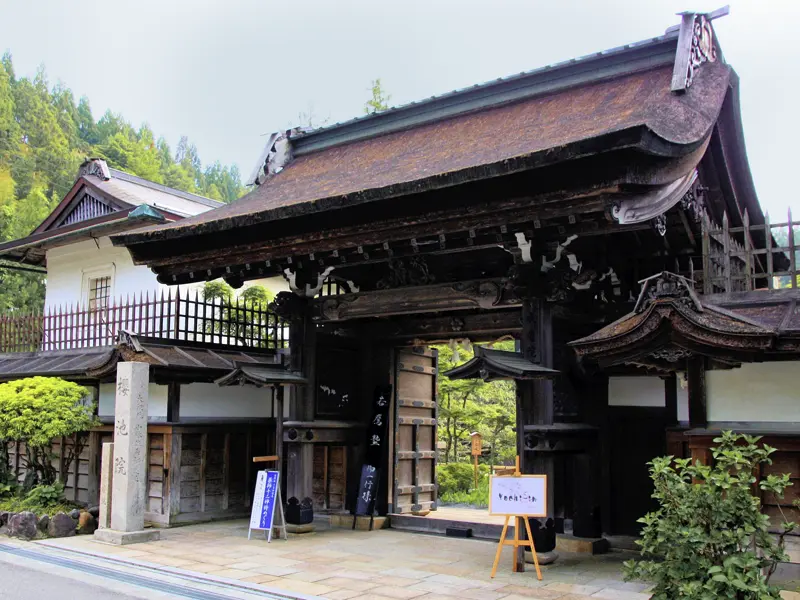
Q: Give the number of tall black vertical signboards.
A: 1